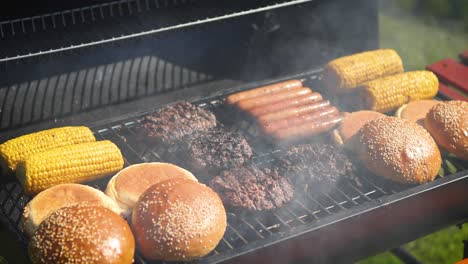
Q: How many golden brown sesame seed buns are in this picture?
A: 4